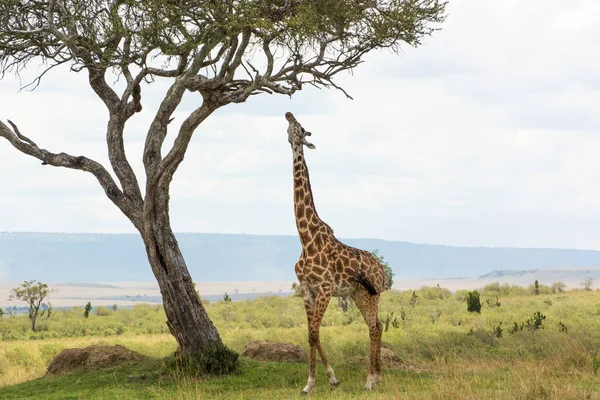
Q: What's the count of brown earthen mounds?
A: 3